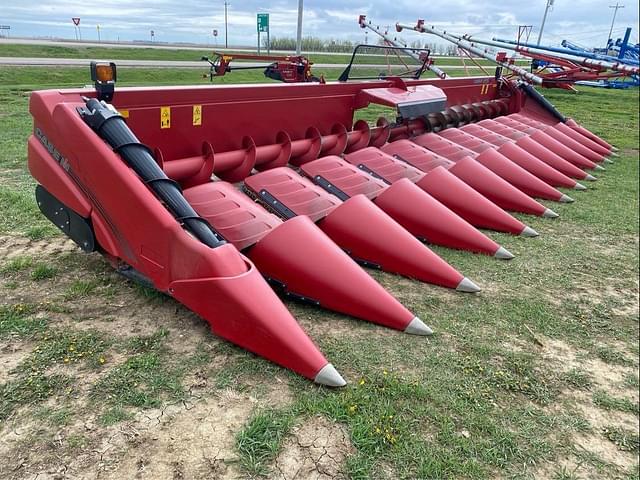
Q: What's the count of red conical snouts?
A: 13